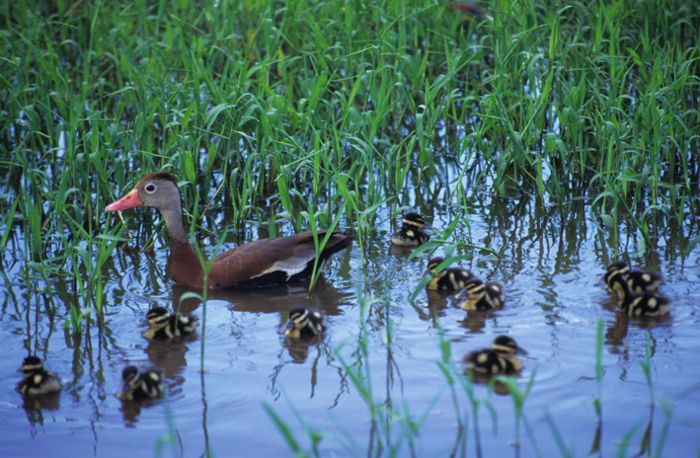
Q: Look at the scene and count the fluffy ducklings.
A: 10